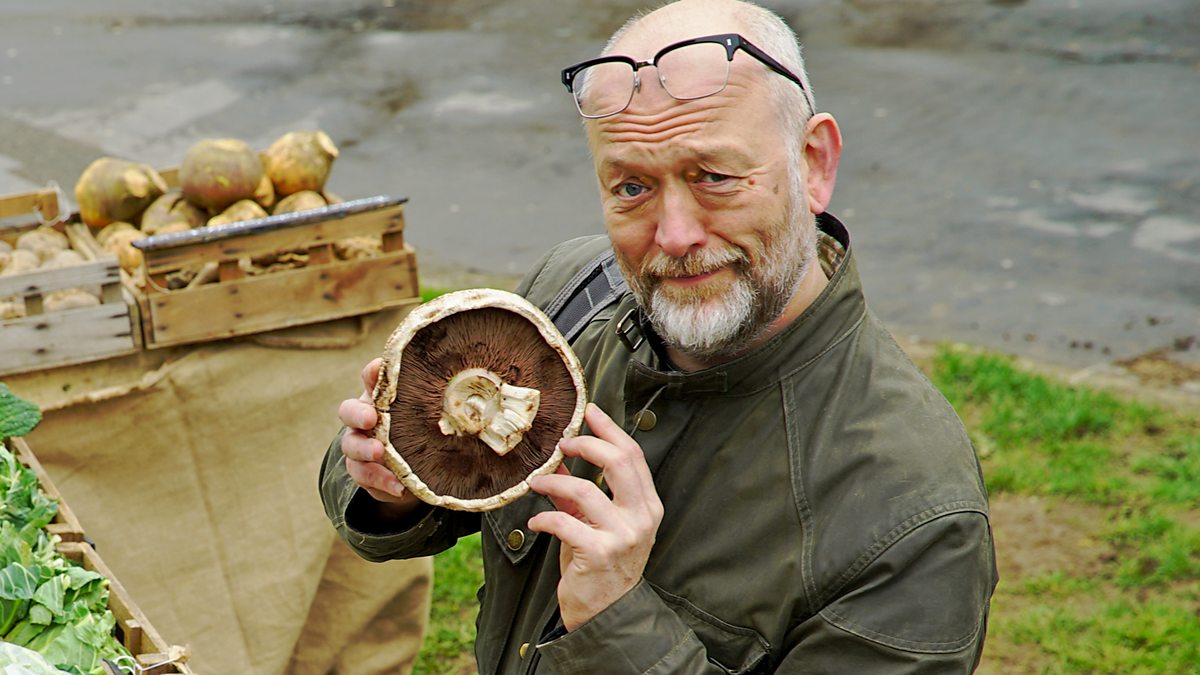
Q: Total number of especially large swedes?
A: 3